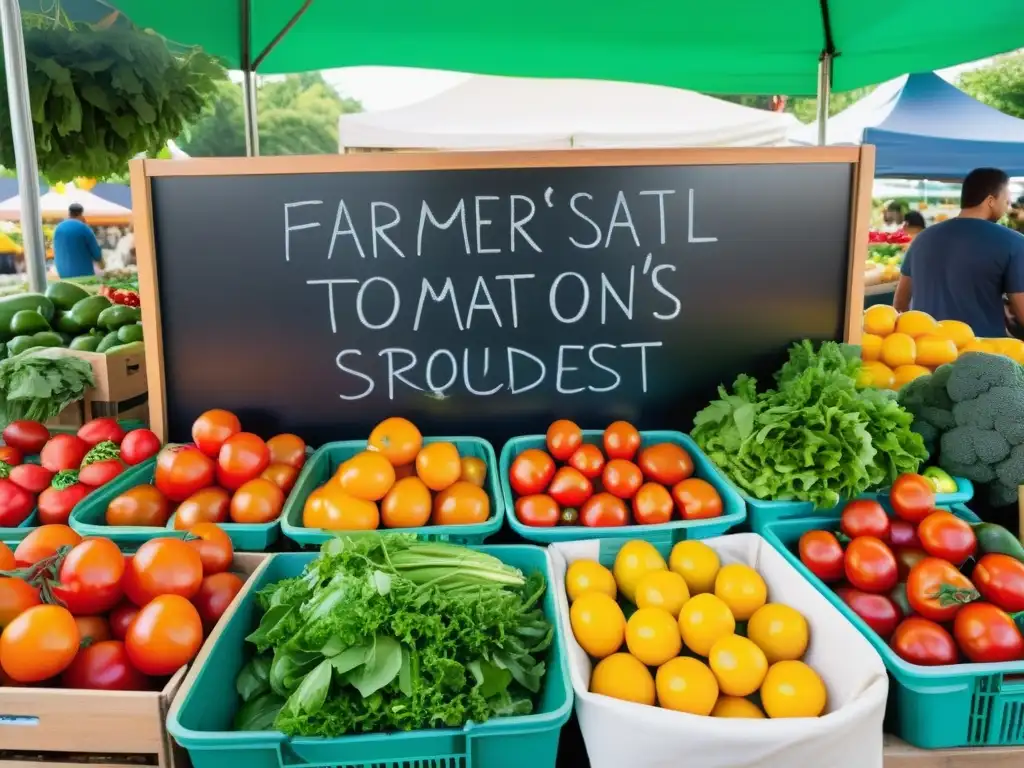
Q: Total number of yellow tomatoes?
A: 14